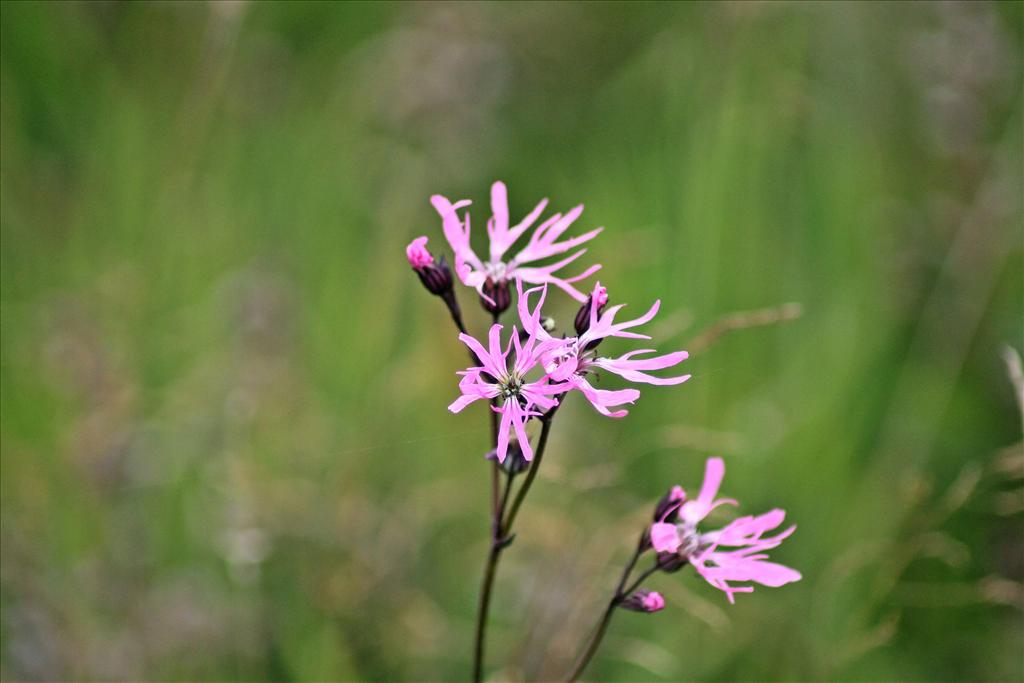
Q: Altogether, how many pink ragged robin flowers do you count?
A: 4